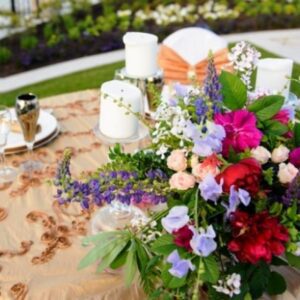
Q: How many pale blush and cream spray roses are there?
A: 6